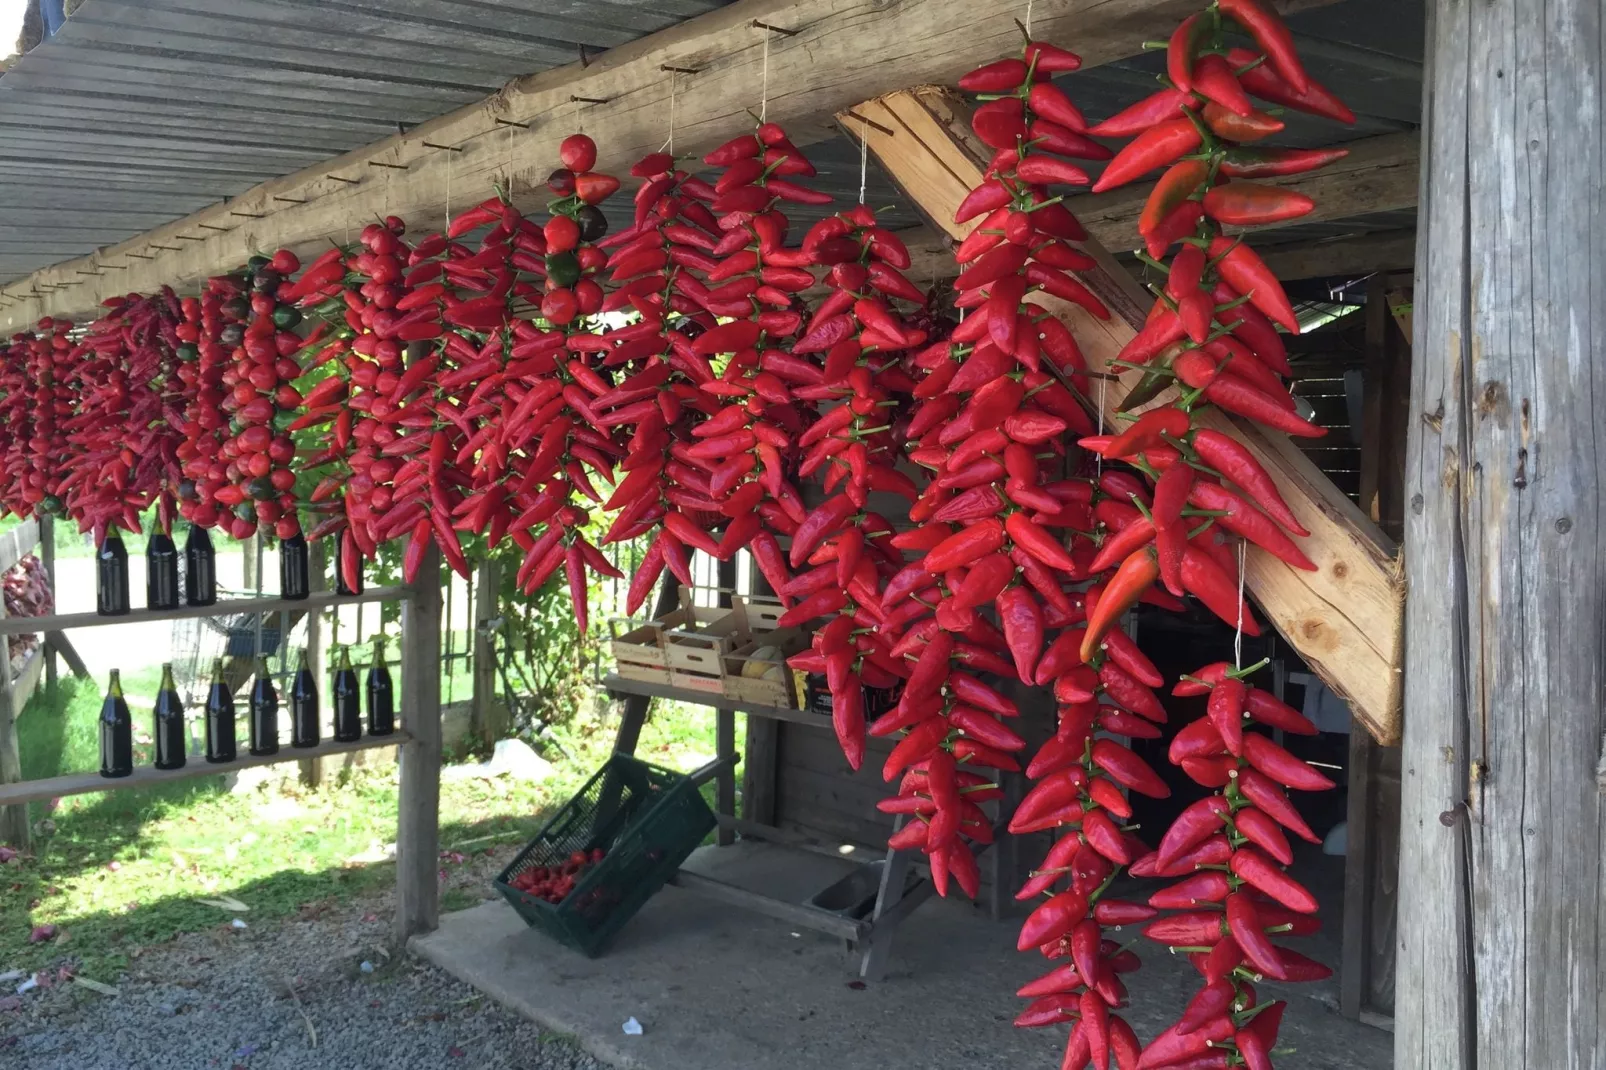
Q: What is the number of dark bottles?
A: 12